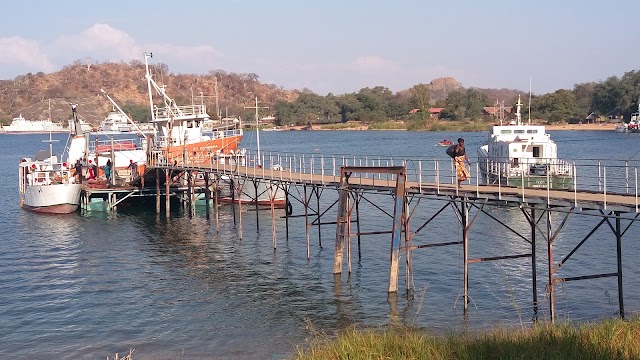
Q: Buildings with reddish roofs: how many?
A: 2